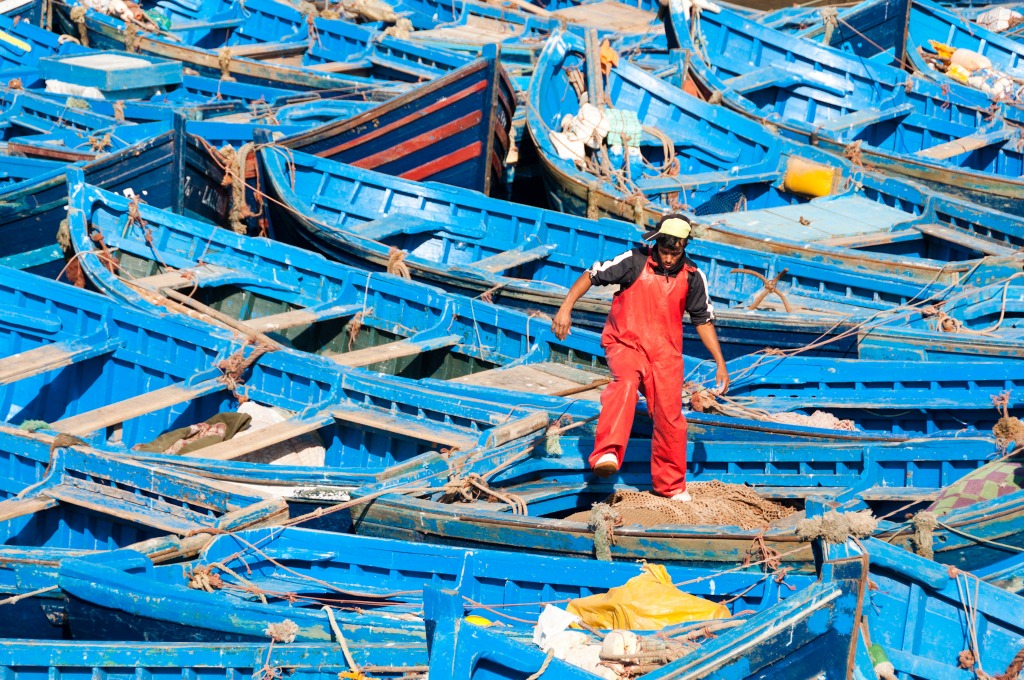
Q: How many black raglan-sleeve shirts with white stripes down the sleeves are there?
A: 1